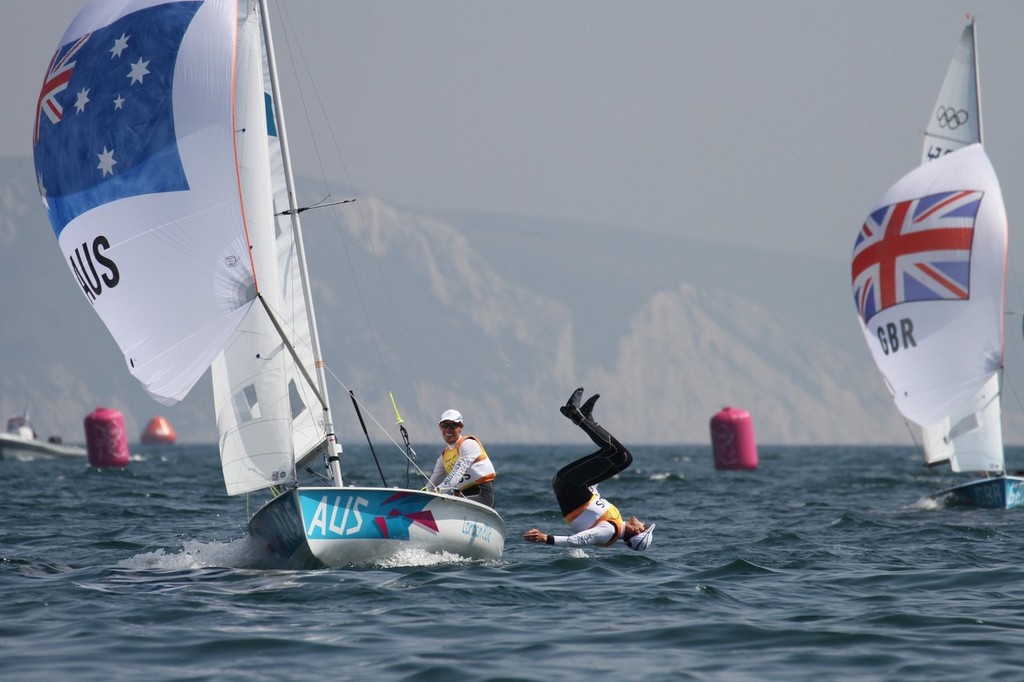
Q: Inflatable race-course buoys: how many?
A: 3